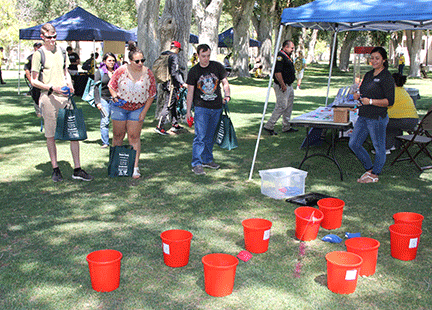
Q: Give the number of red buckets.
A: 10